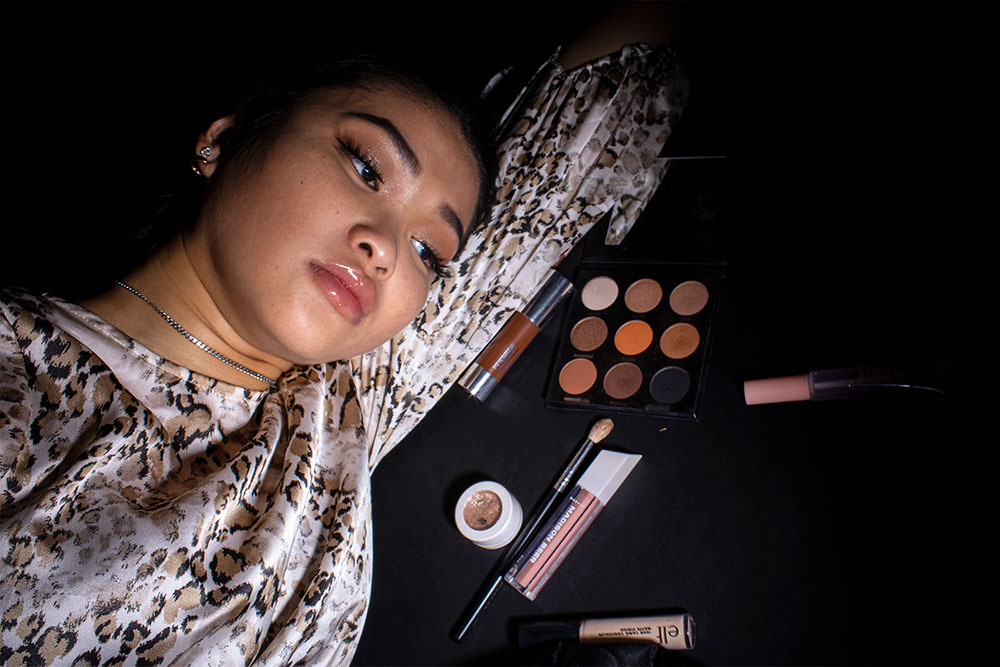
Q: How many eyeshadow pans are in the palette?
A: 9